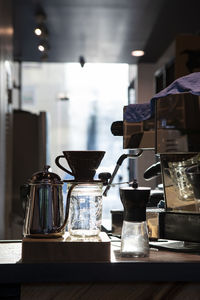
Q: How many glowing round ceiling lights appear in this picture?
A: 3